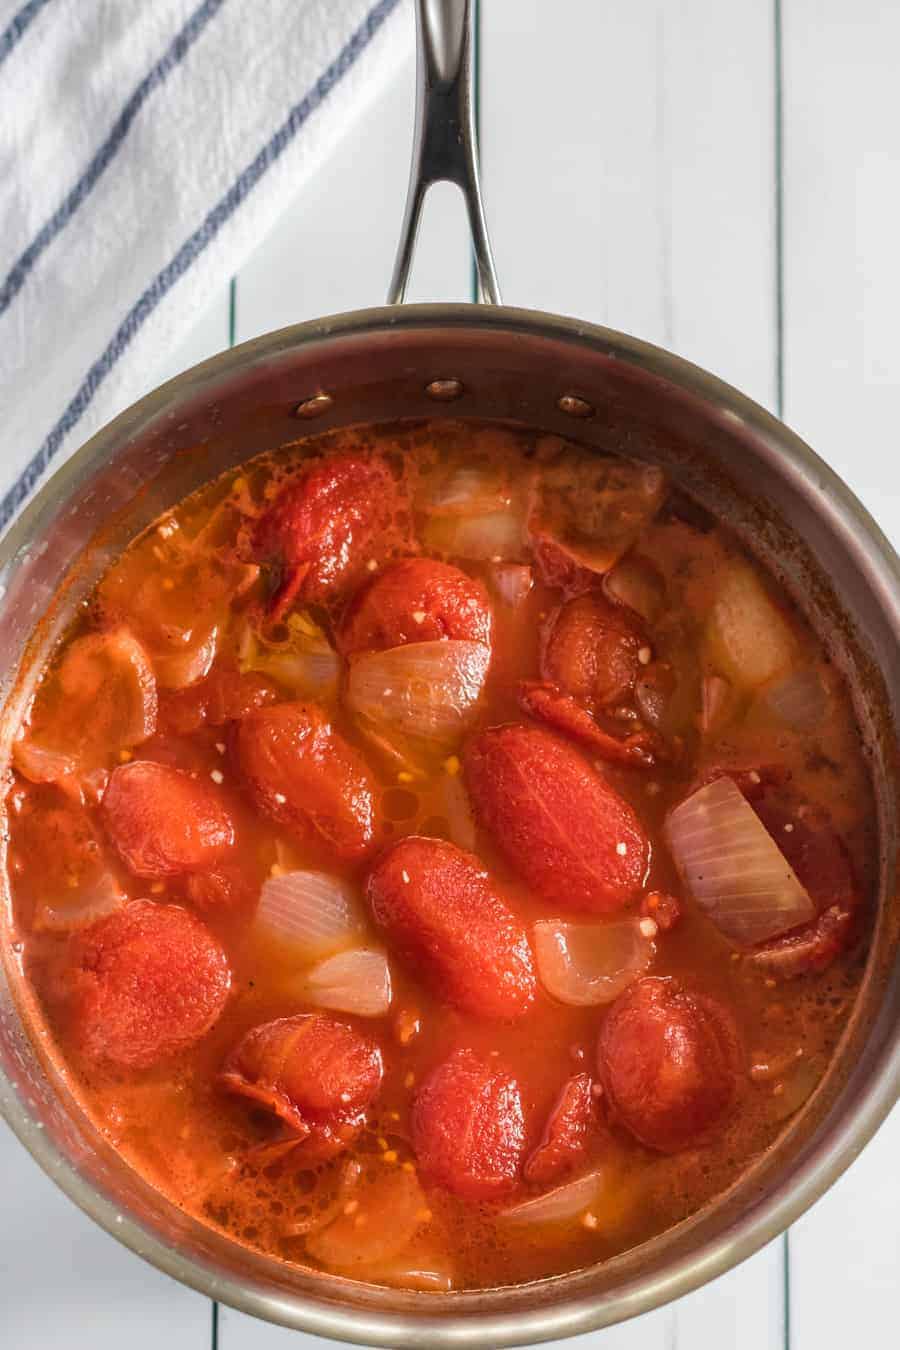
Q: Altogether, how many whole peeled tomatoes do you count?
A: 11